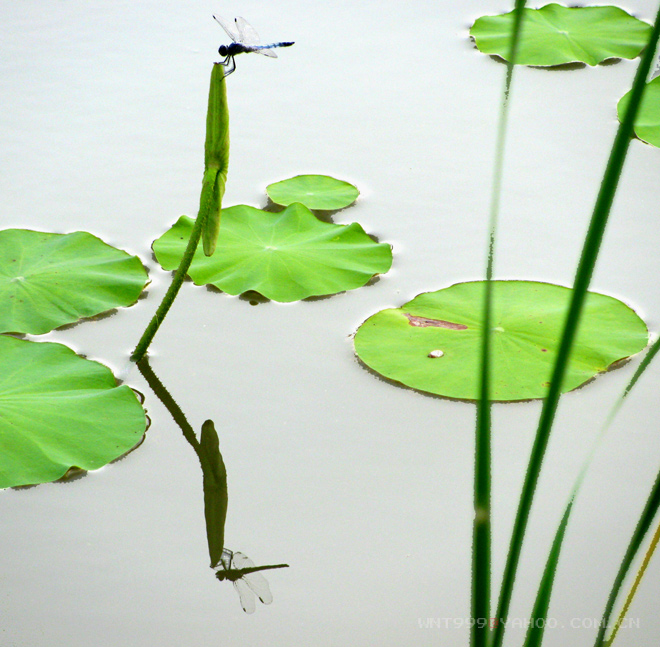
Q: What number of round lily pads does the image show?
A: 7